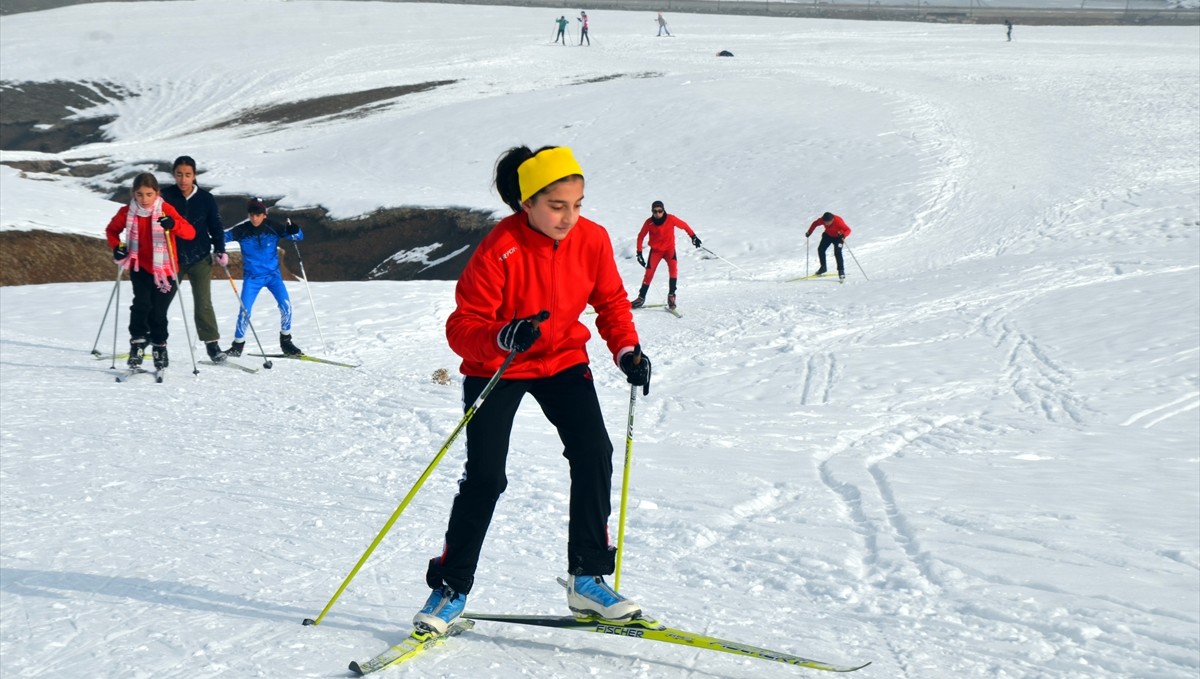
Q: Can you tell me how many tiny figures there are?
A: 4